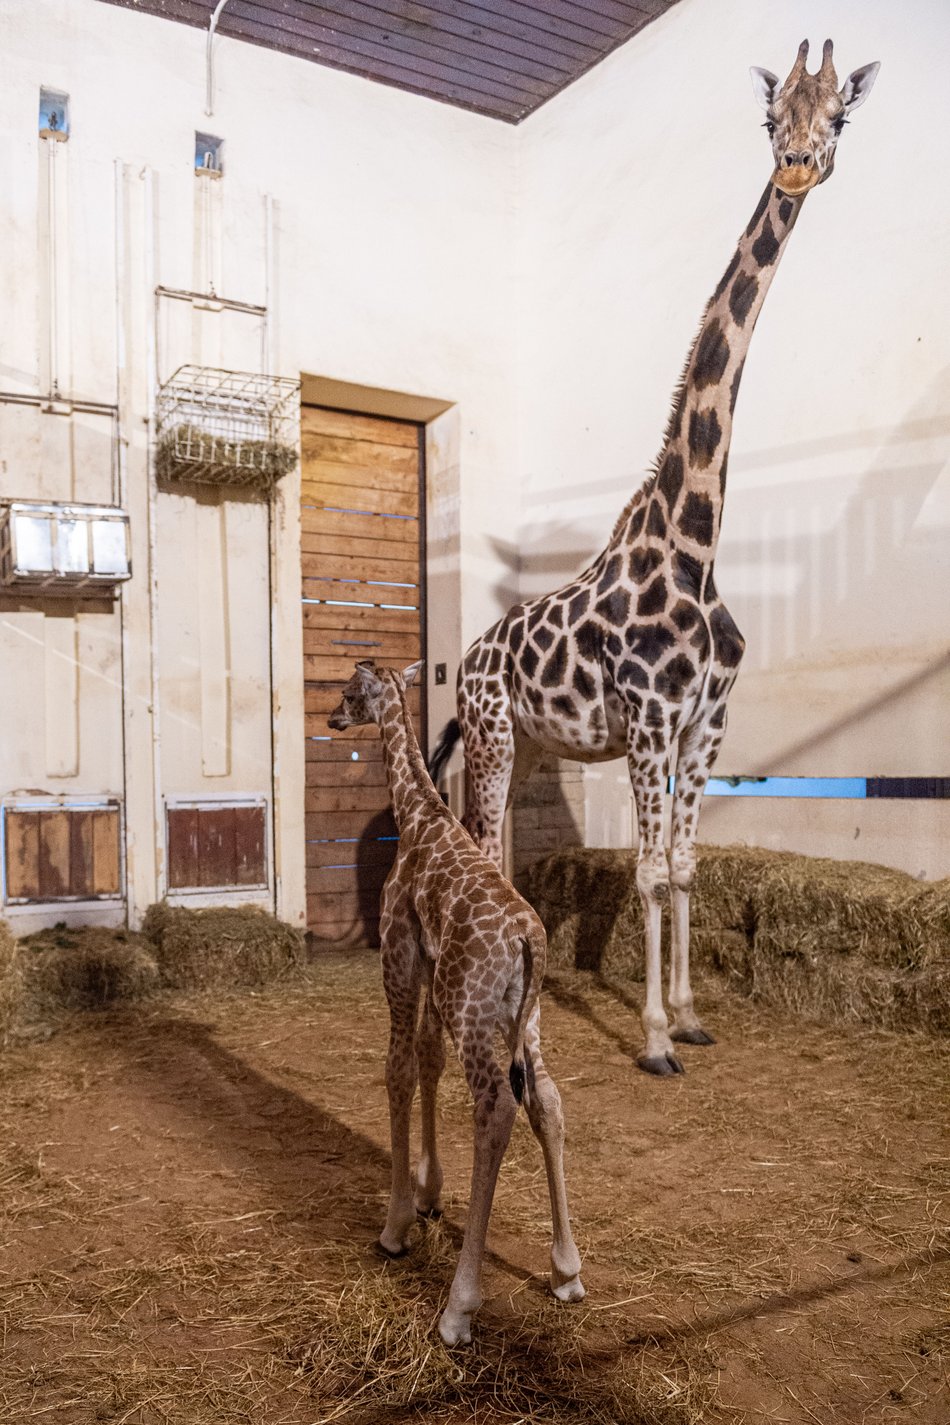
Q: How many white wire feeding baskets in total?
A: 1